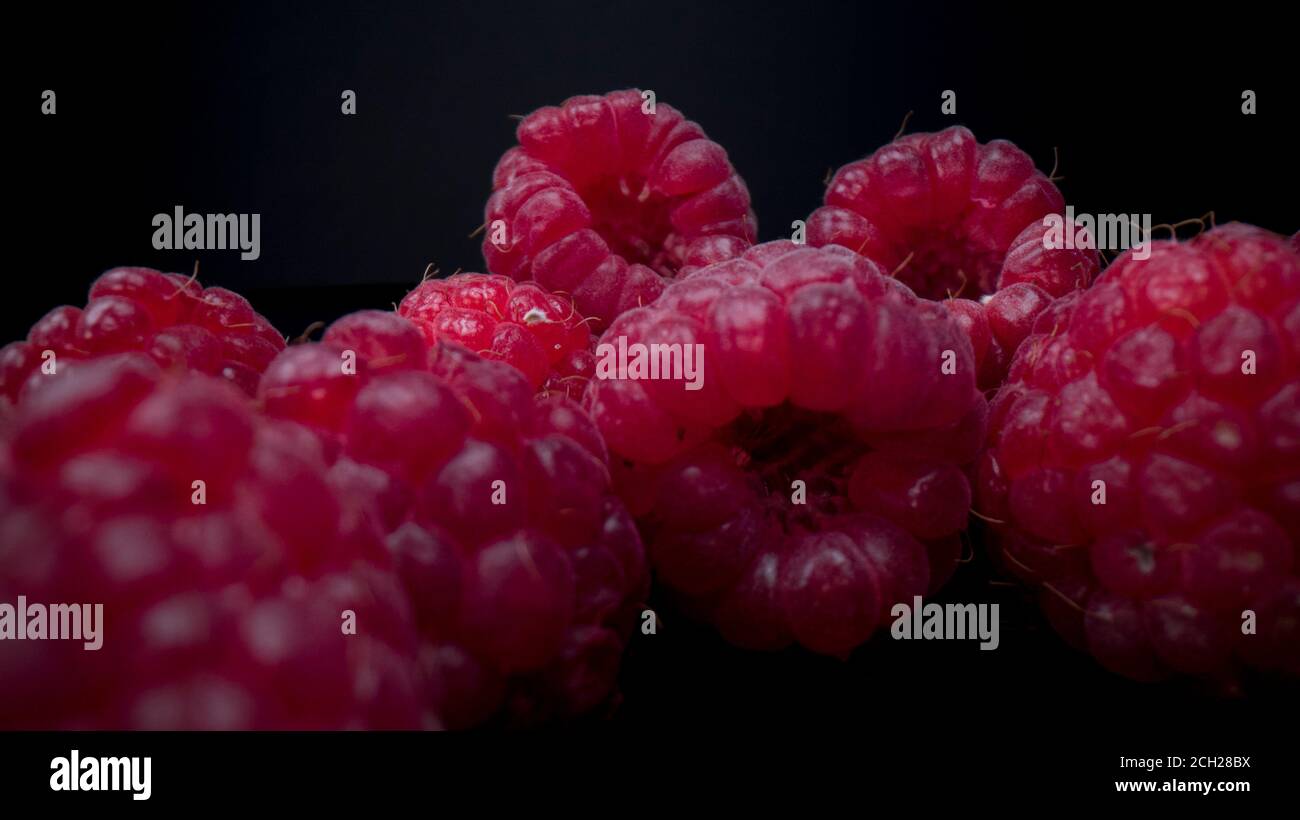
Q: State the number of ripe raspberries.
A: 8